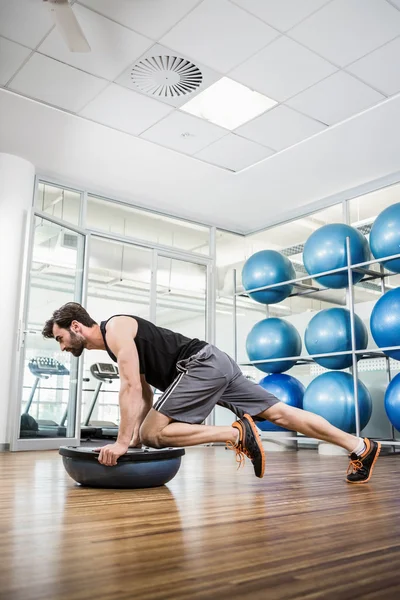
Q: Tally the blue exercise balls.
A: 9